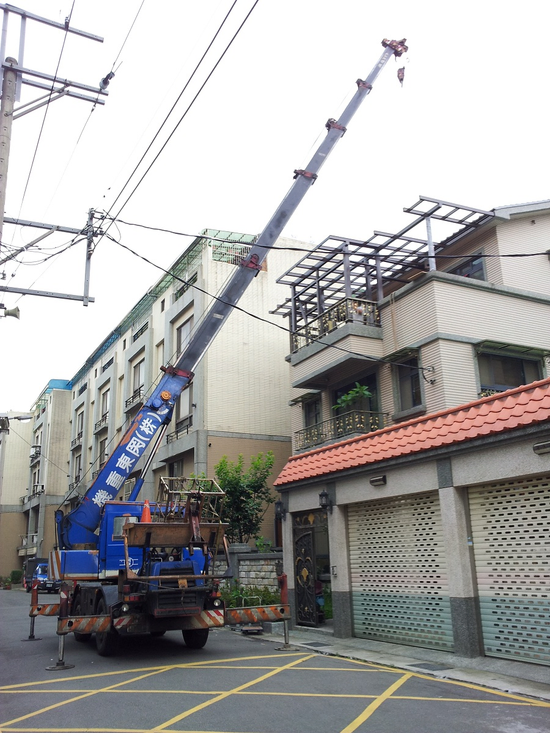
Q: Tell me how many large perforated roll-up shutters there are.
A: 2